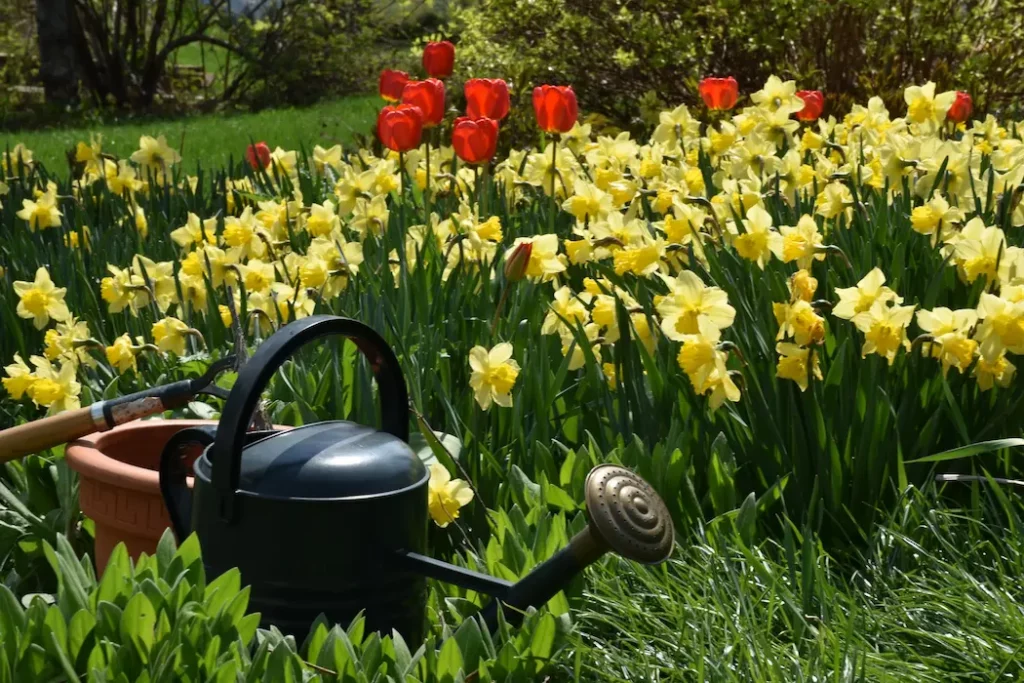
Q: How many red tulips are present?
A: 12